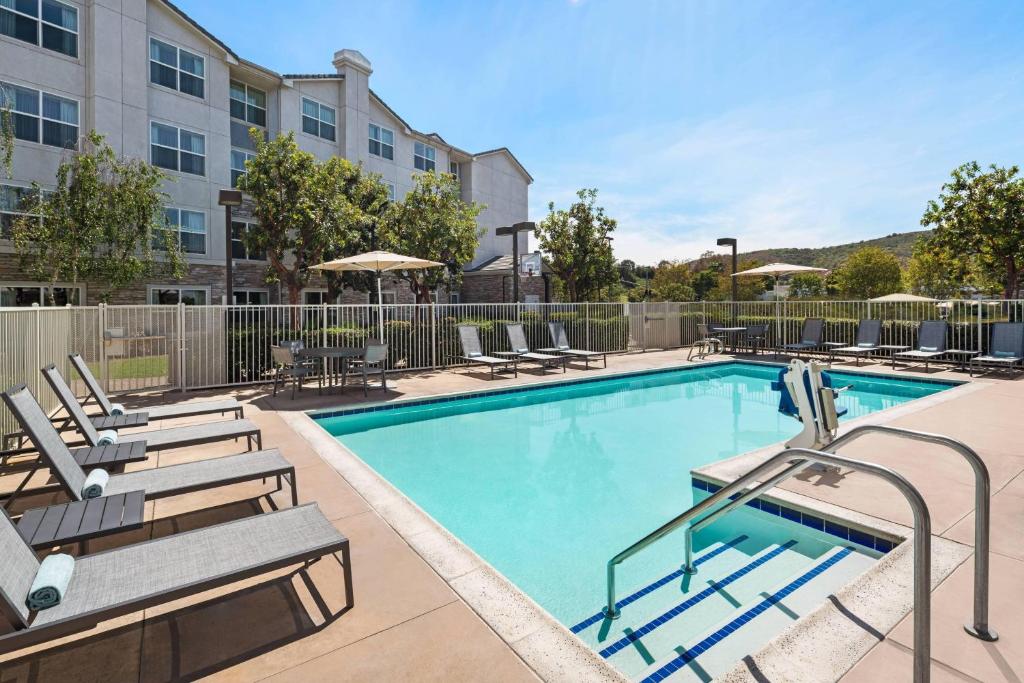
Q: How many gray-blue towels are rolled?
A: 11